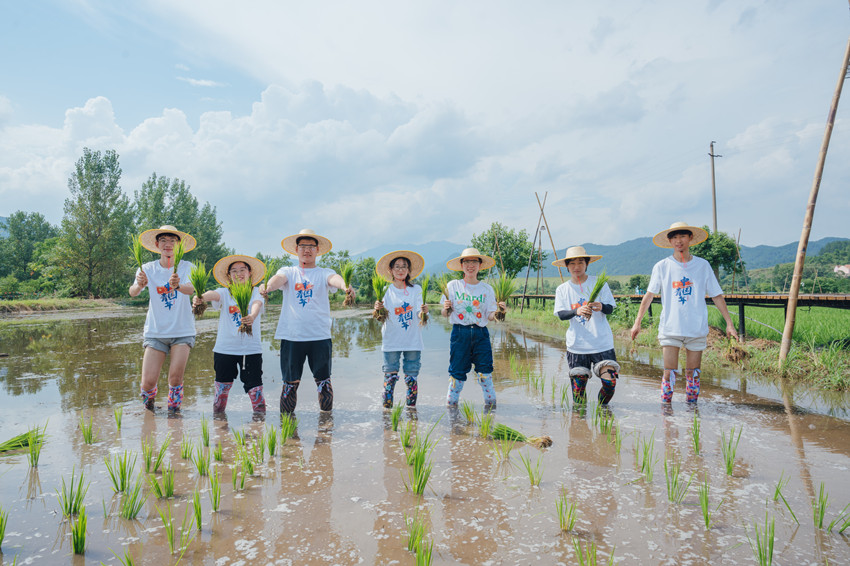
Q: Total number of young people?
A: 7